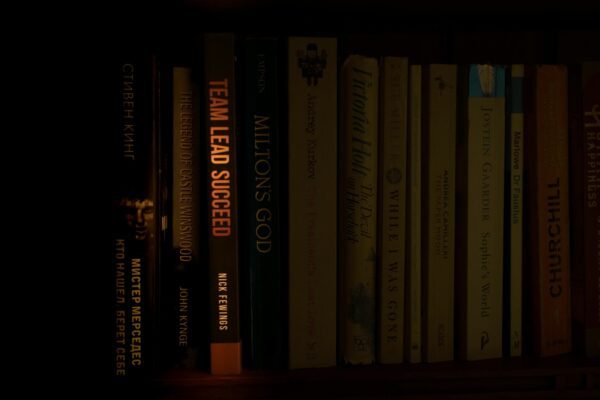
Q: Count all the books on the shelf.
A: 13